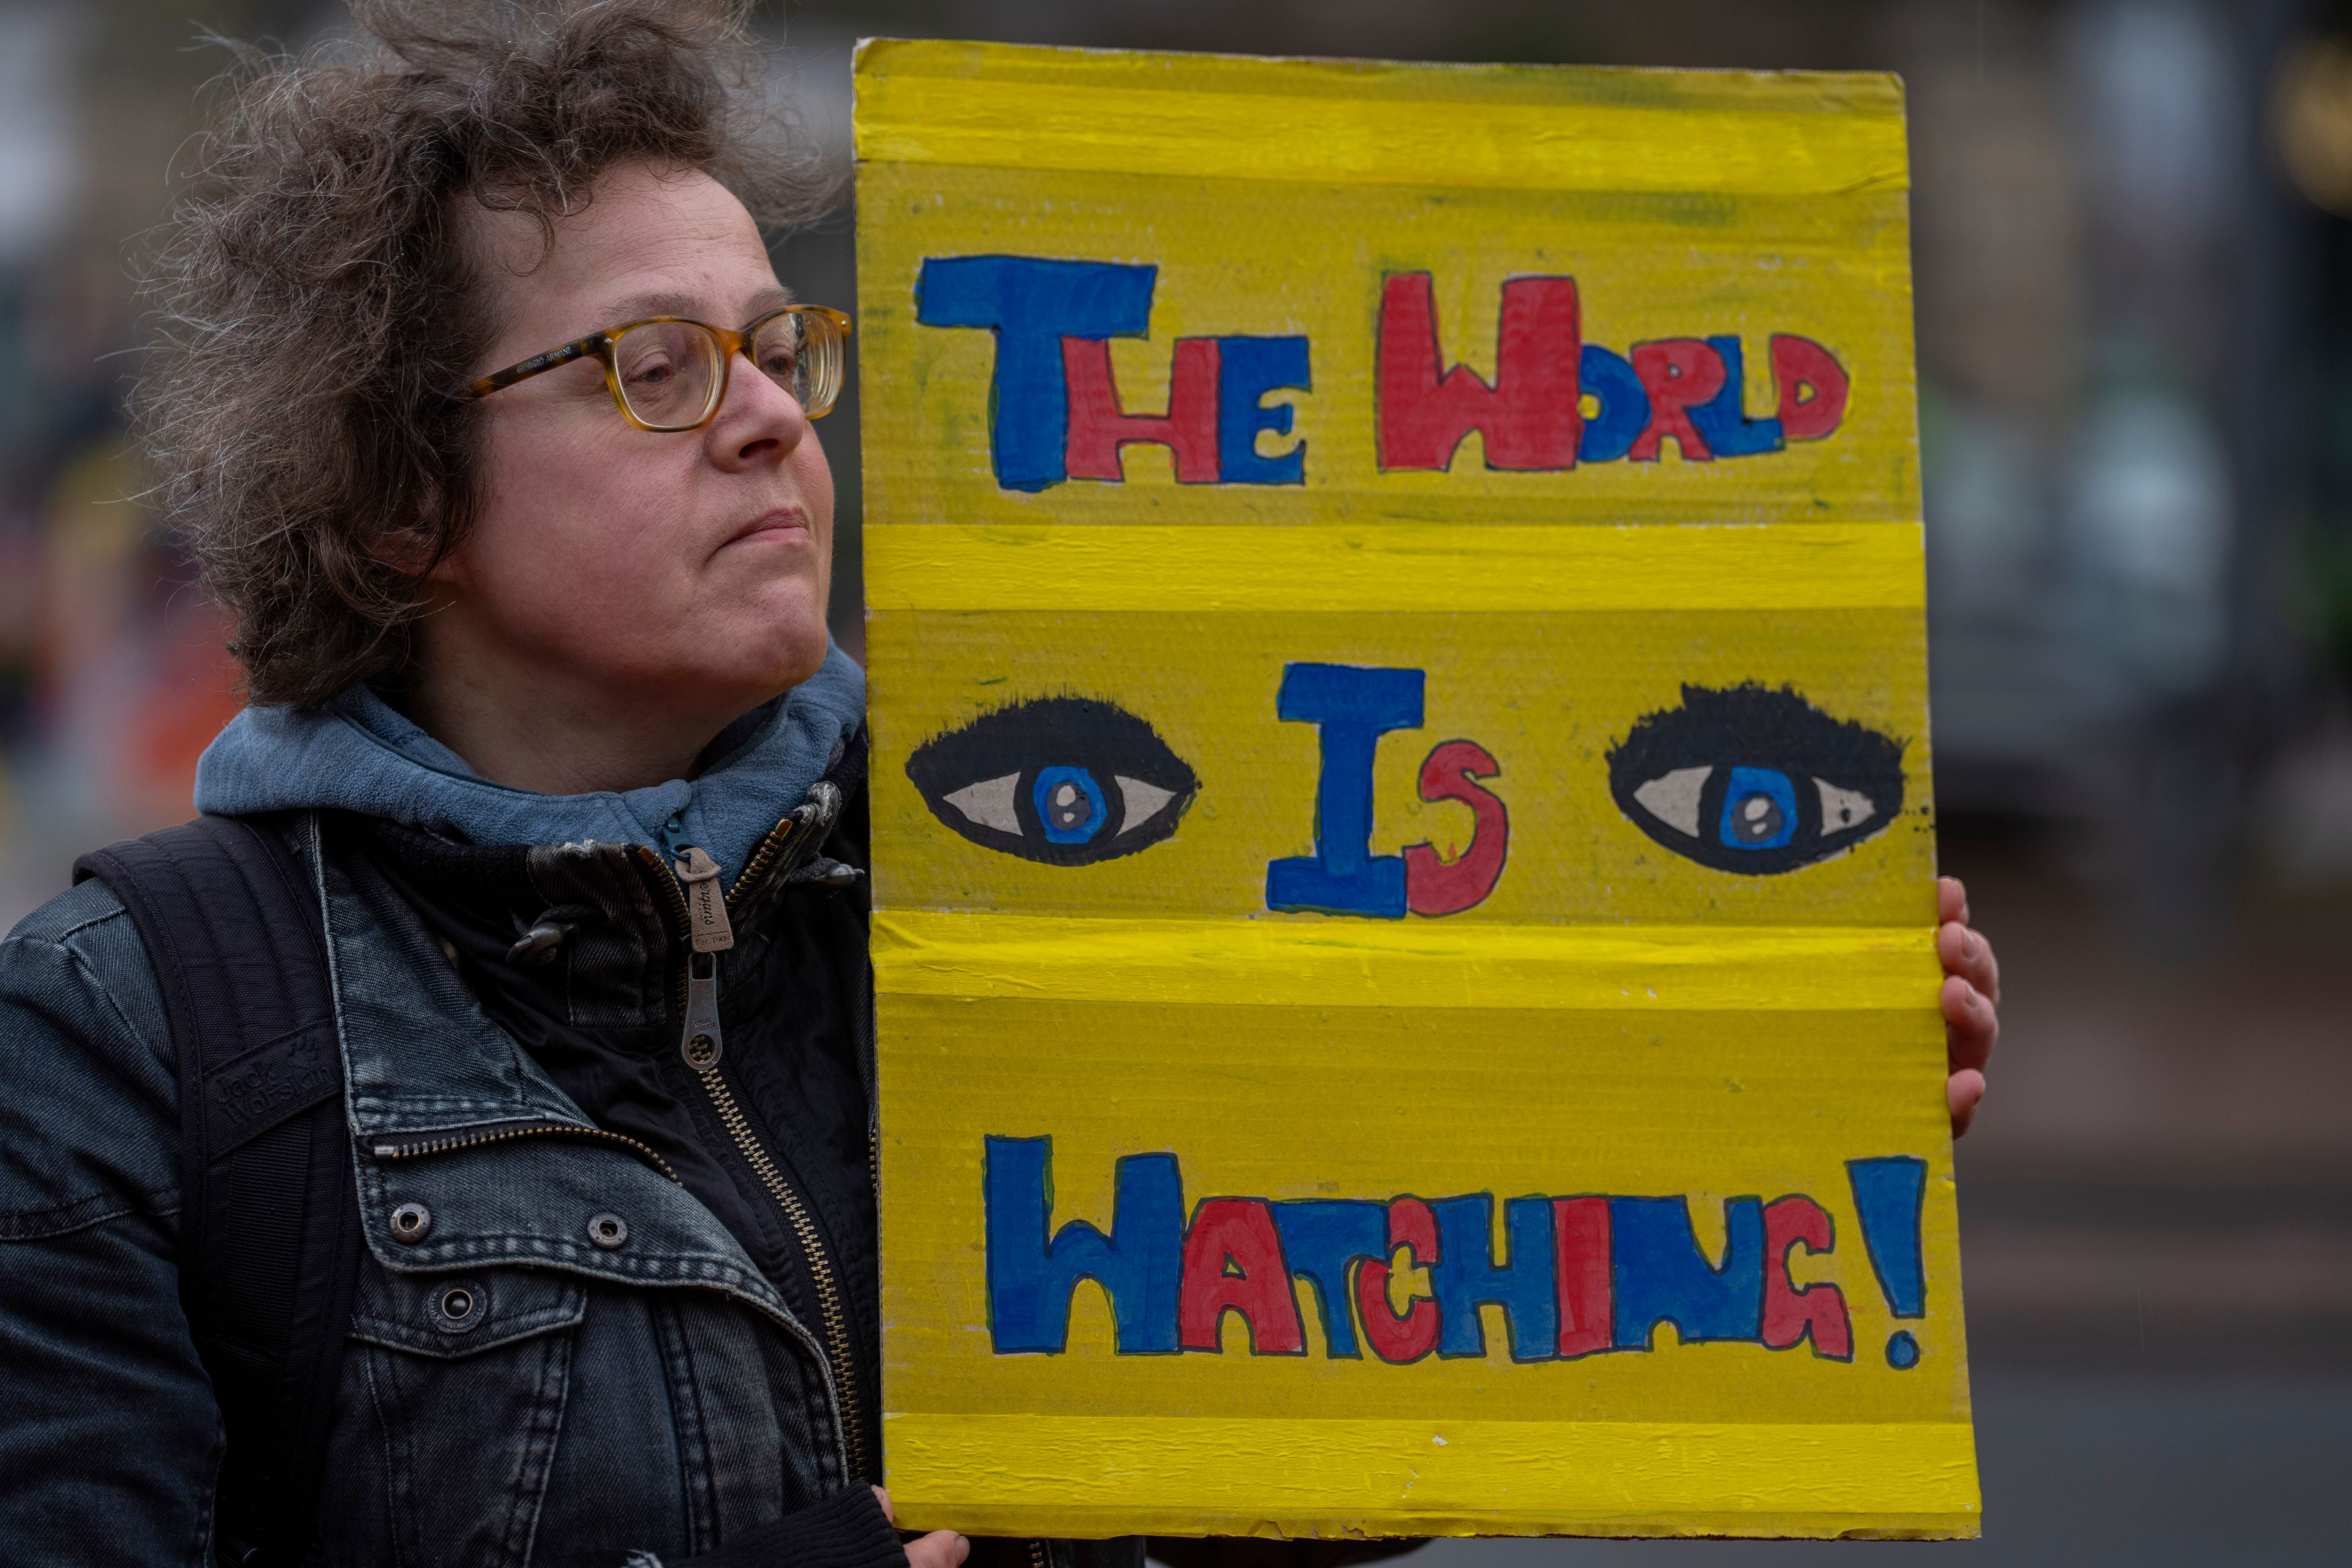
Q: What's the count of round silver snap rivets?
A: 3